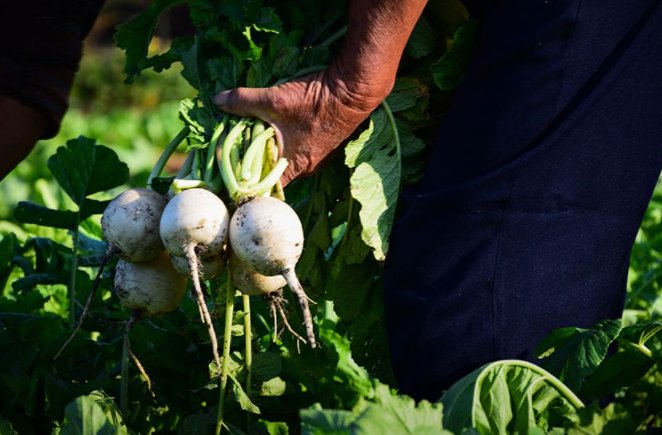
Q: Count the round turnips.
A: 6